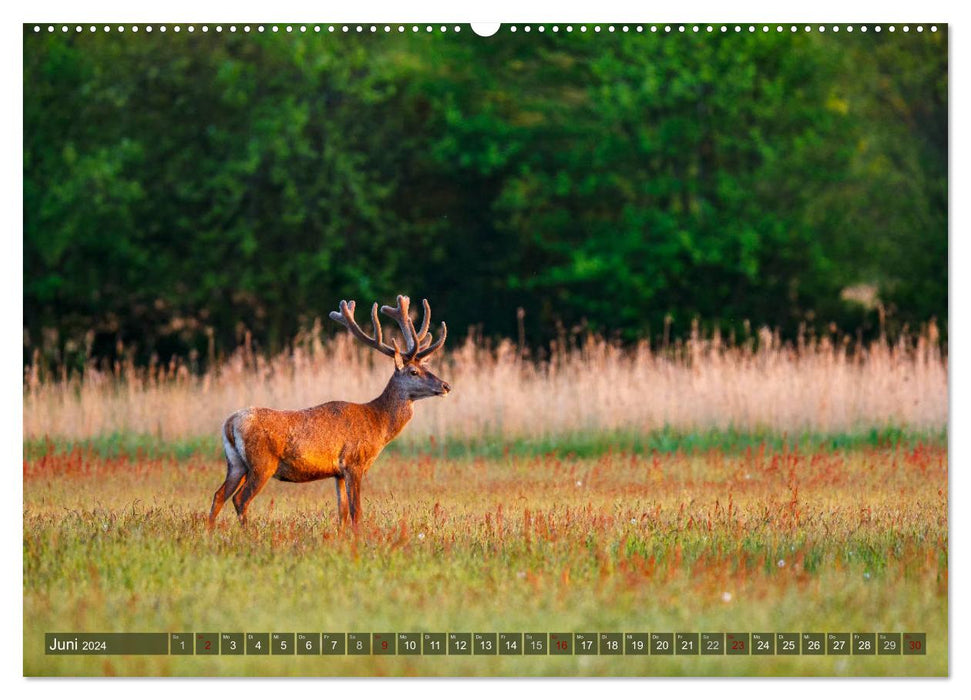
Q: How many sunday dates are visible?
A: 5